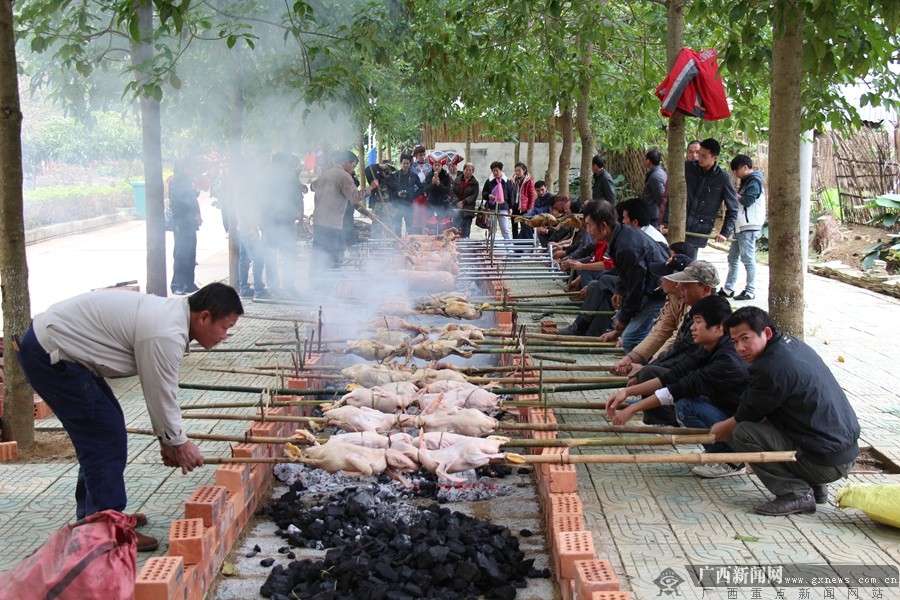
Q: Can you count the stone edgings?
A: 2